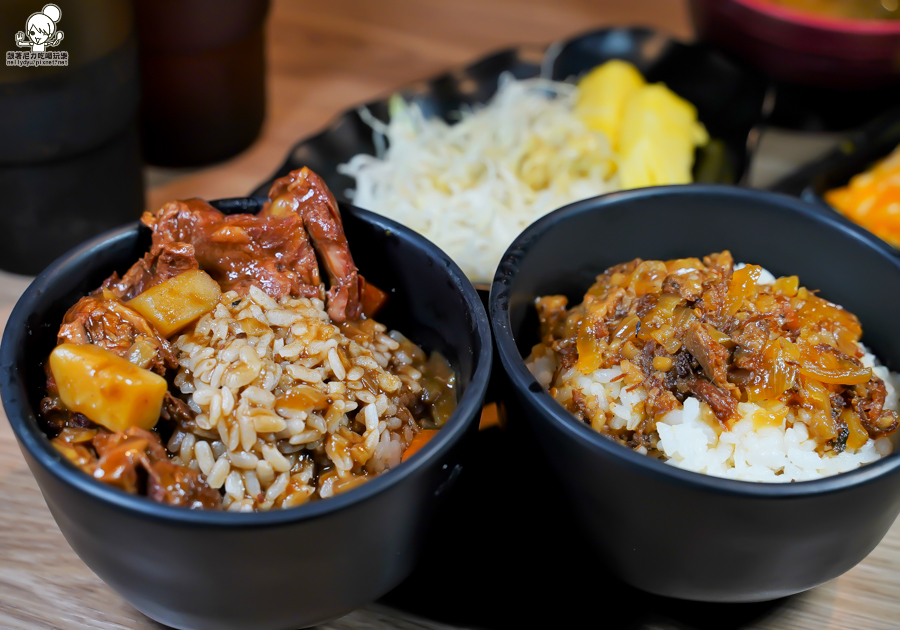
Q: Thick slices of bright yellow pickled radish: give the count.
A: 2